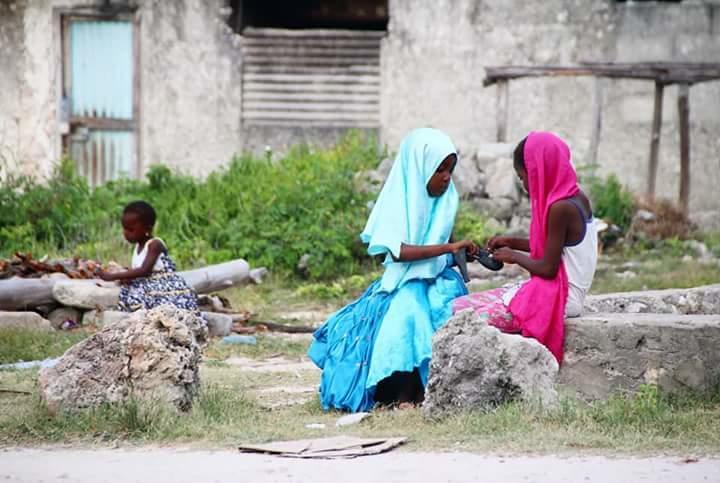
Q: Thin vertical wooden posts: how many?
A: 4